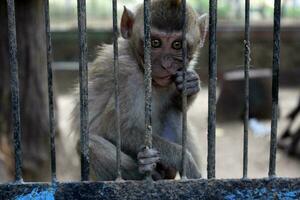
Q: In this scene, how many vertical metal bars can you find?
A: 9